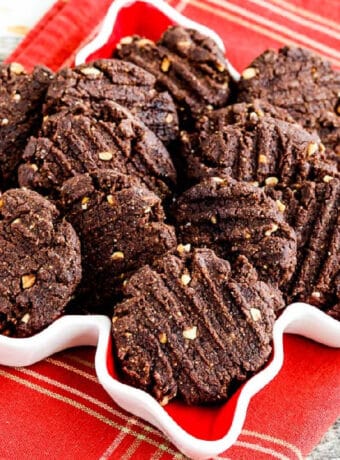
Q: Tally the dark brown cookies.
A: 11